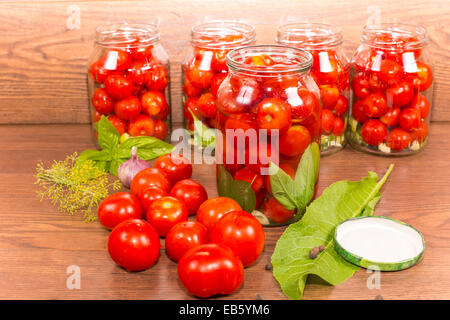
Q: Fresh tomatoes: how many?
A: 11